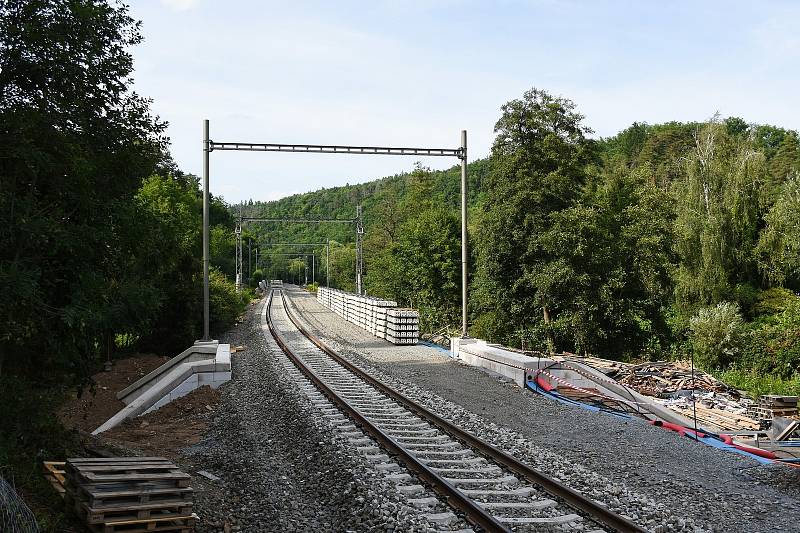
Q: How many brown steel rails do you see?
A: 2